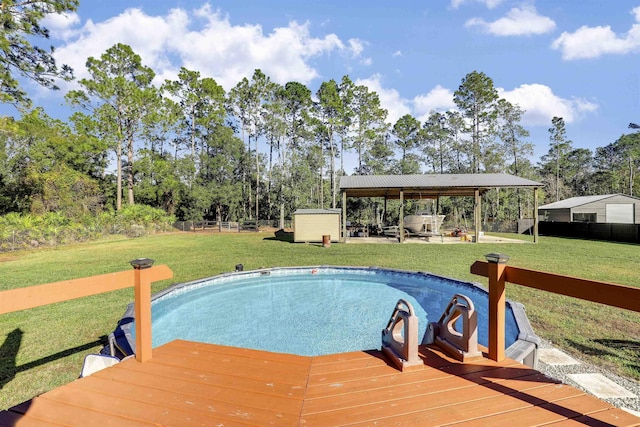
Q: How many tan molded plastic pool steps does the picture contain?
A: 2